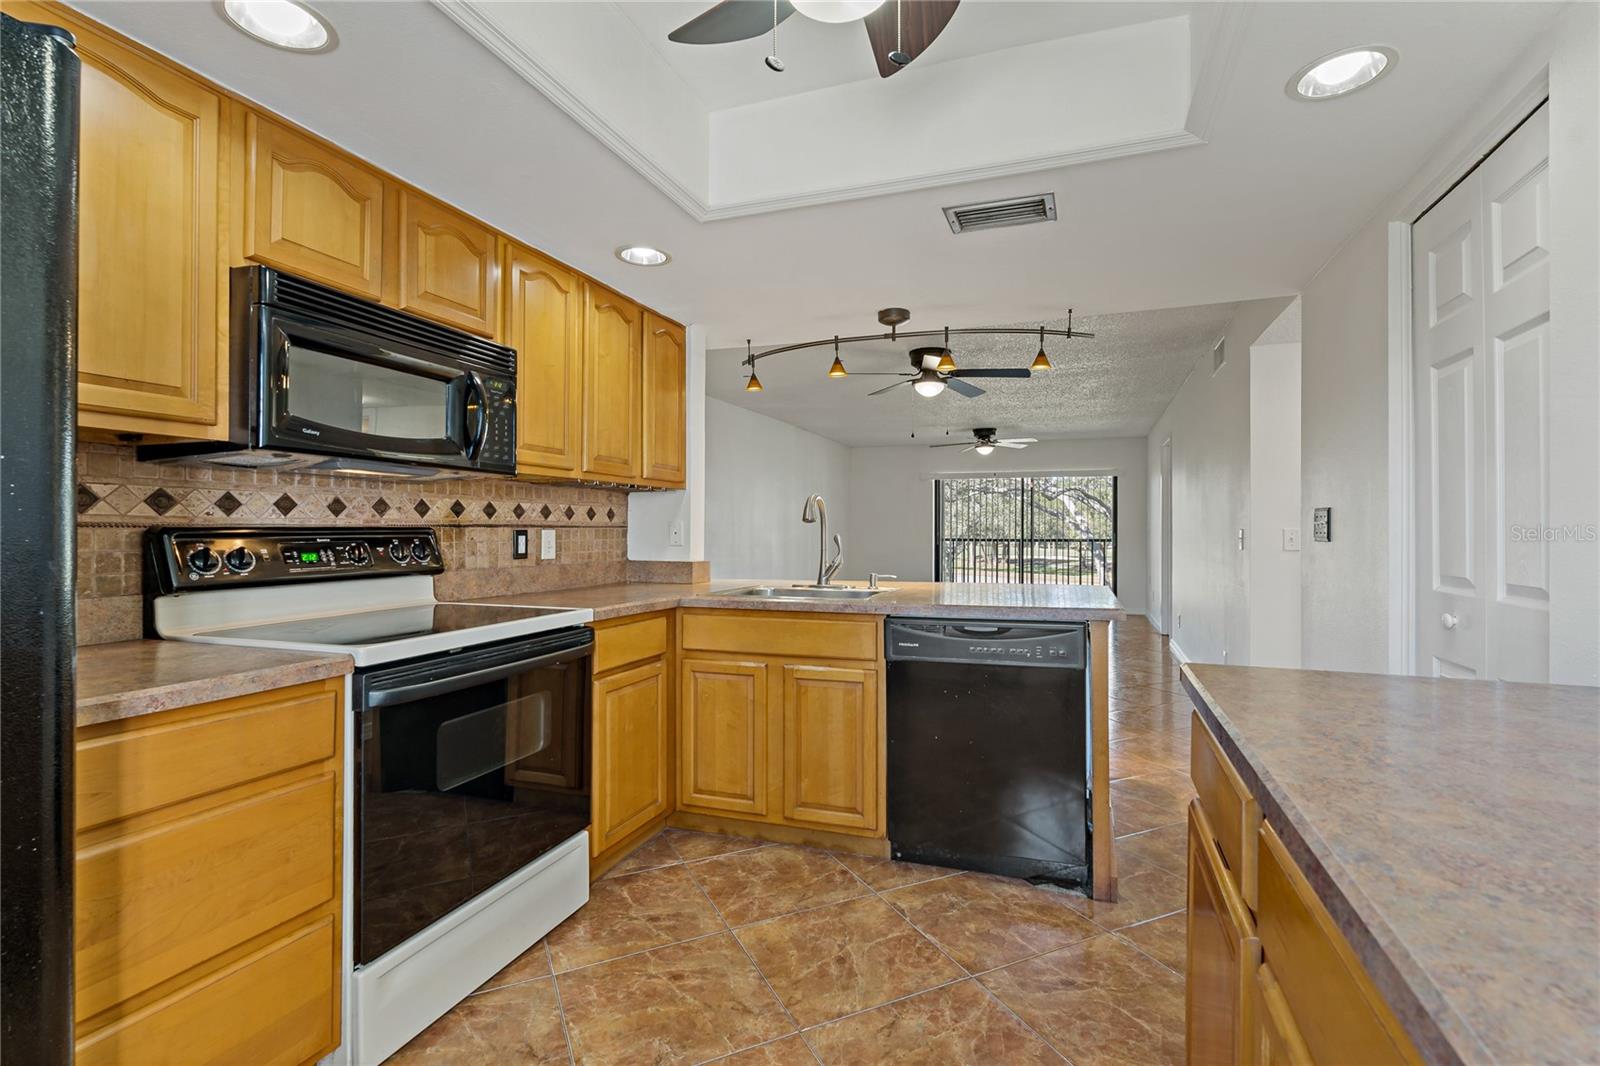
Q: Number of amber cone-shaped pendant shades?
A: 4